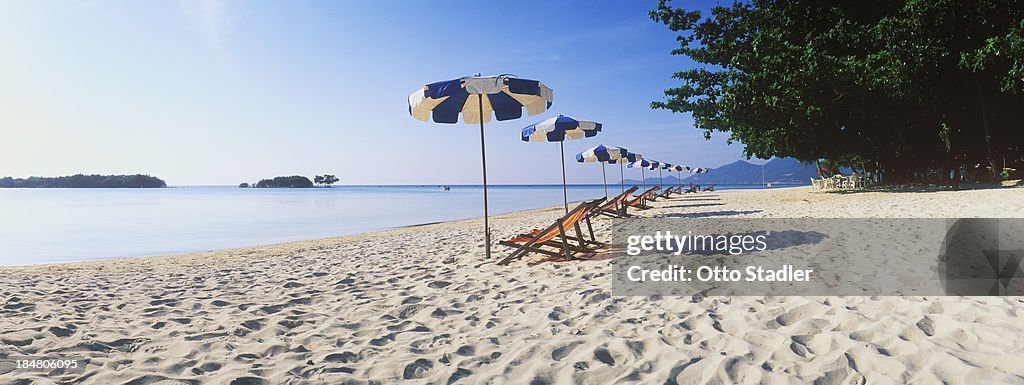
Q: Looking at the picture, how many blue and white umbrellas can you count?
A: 8